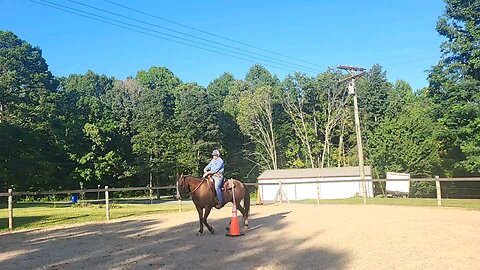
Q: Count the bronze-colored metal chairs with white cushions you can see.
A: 0